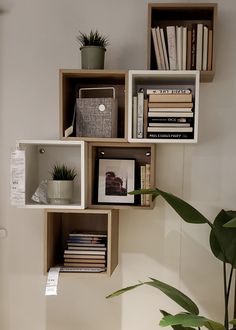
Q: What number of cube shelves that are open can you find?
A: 6